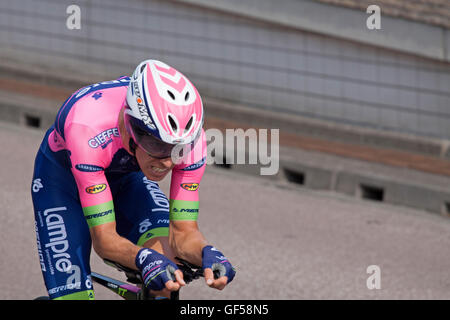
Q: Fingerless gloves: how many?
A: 2